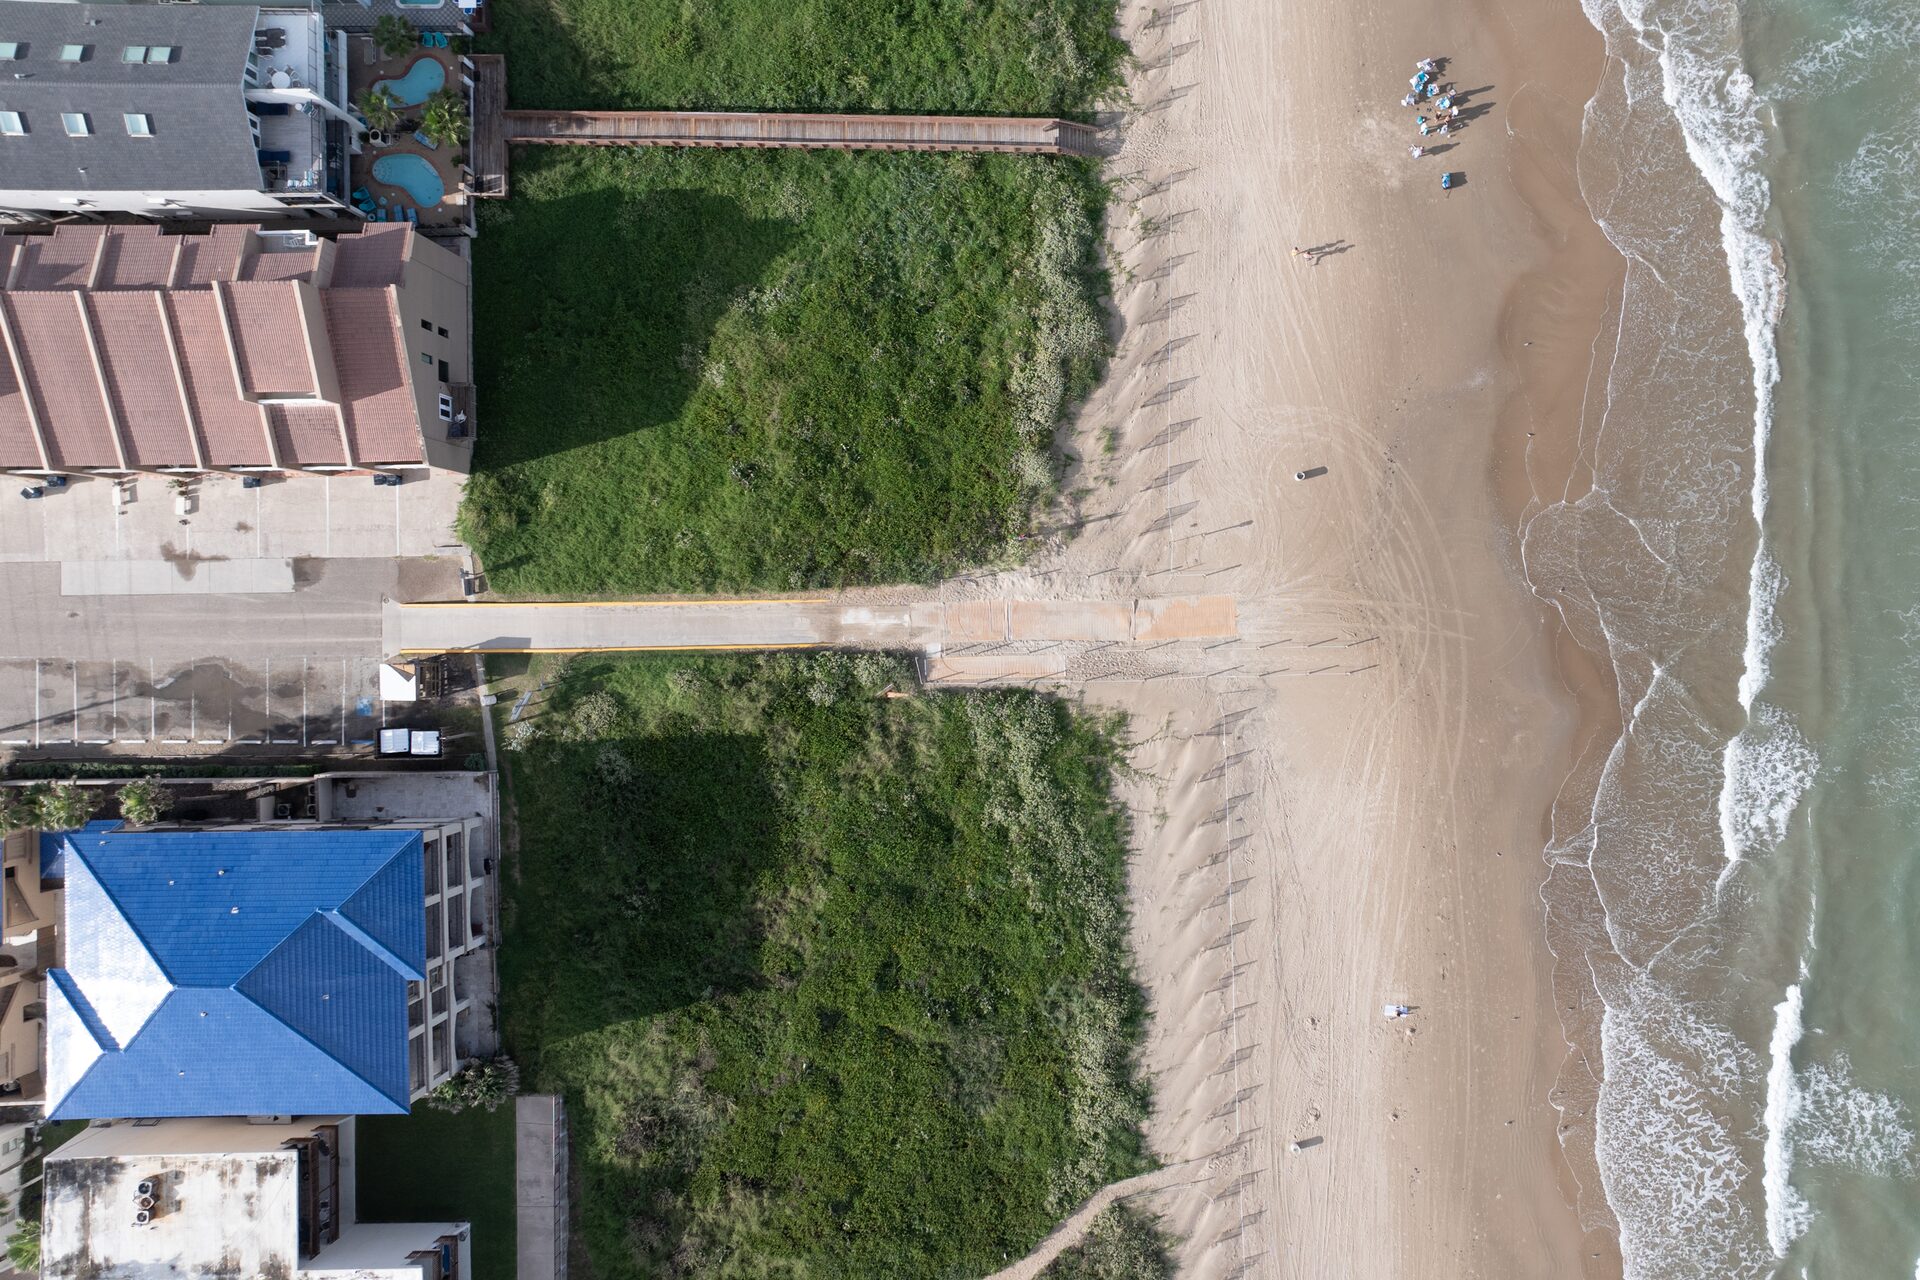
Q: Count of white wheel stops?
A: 9